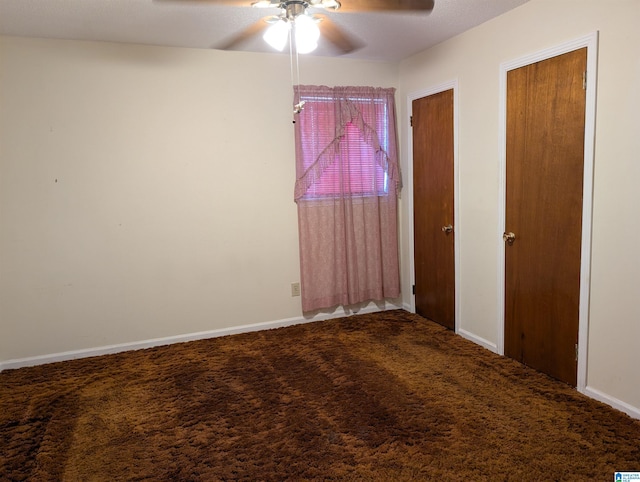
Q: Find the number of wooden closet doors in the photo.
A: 2